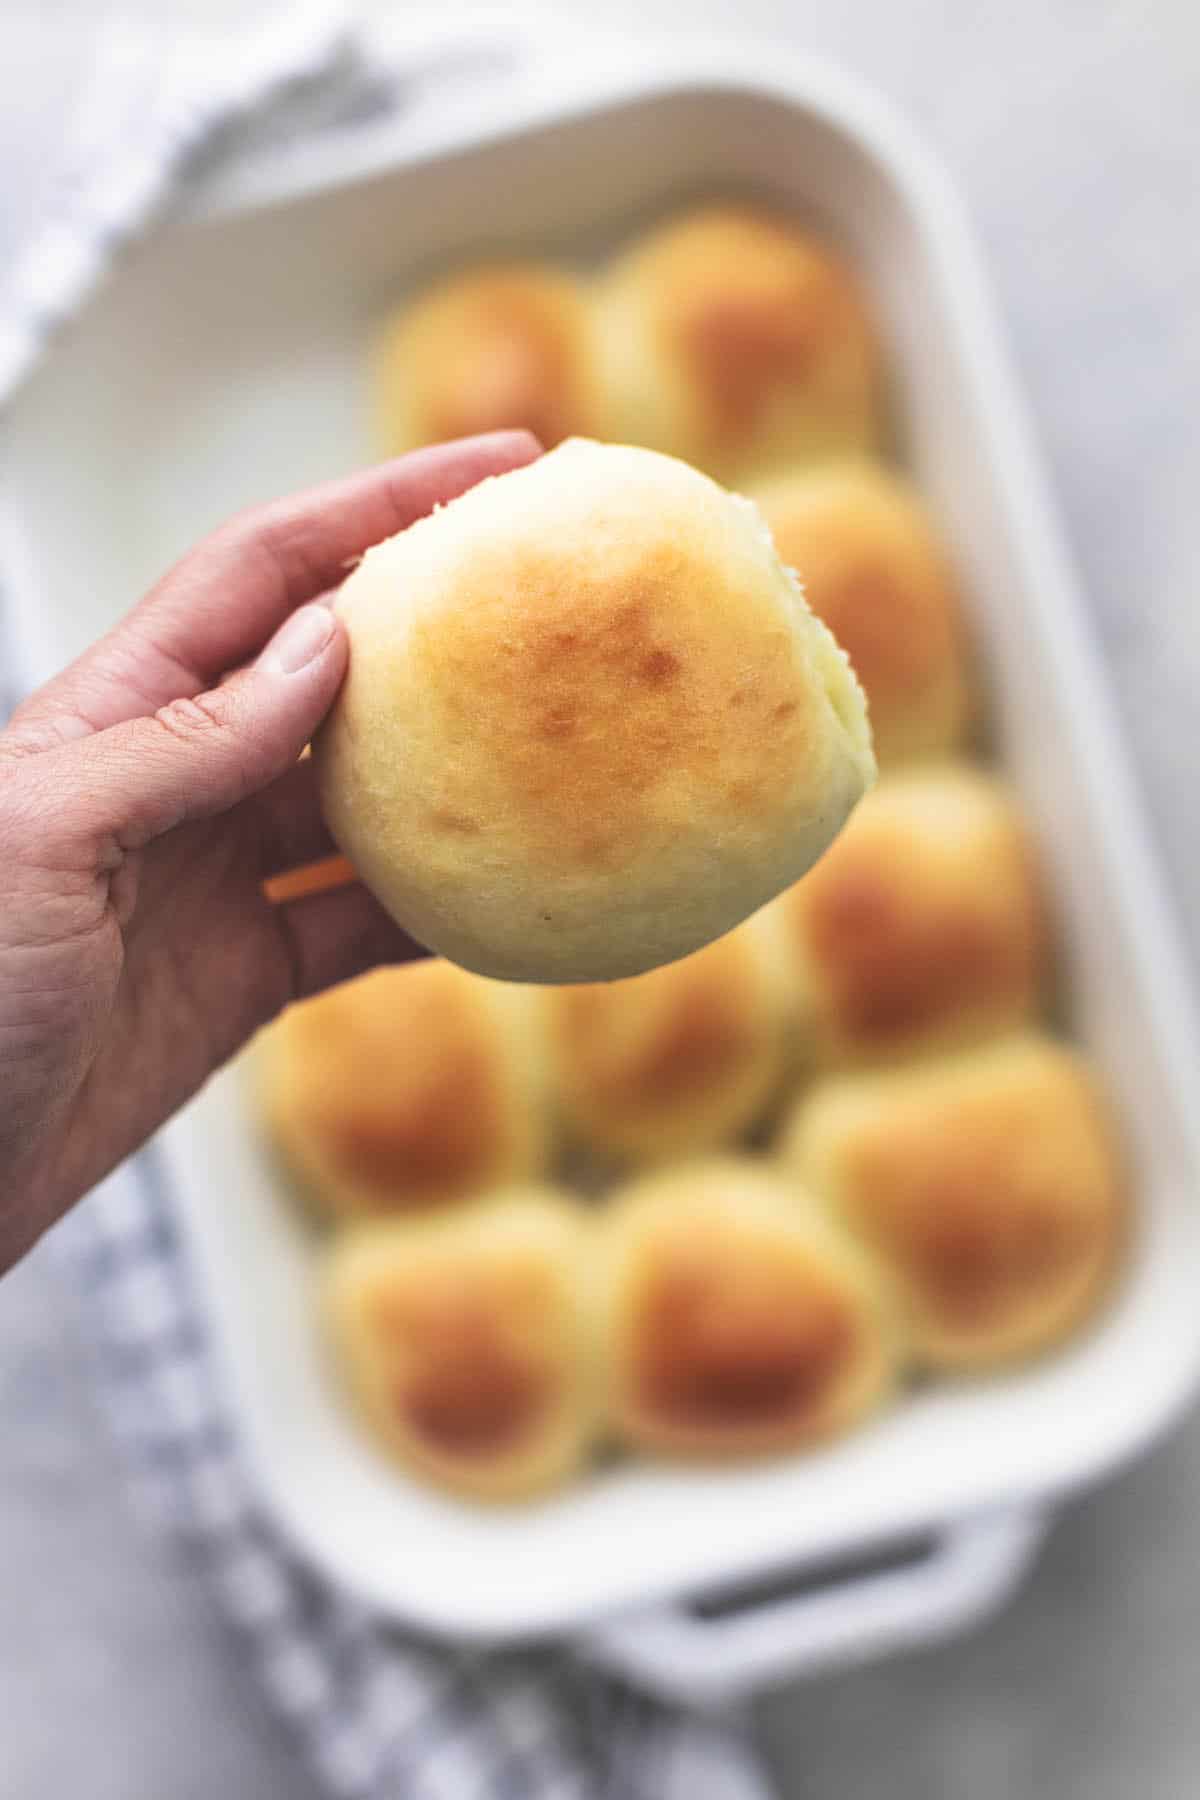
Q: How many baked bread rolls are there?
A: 10